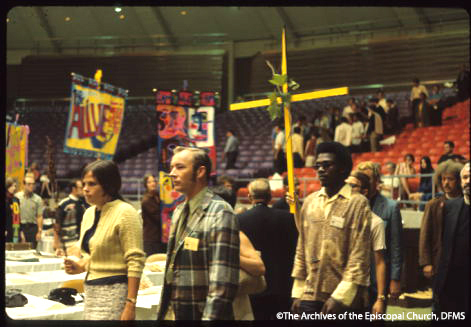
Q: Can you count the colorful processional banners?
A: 3